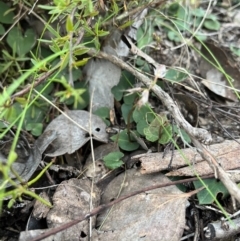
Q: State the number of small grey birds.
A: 0